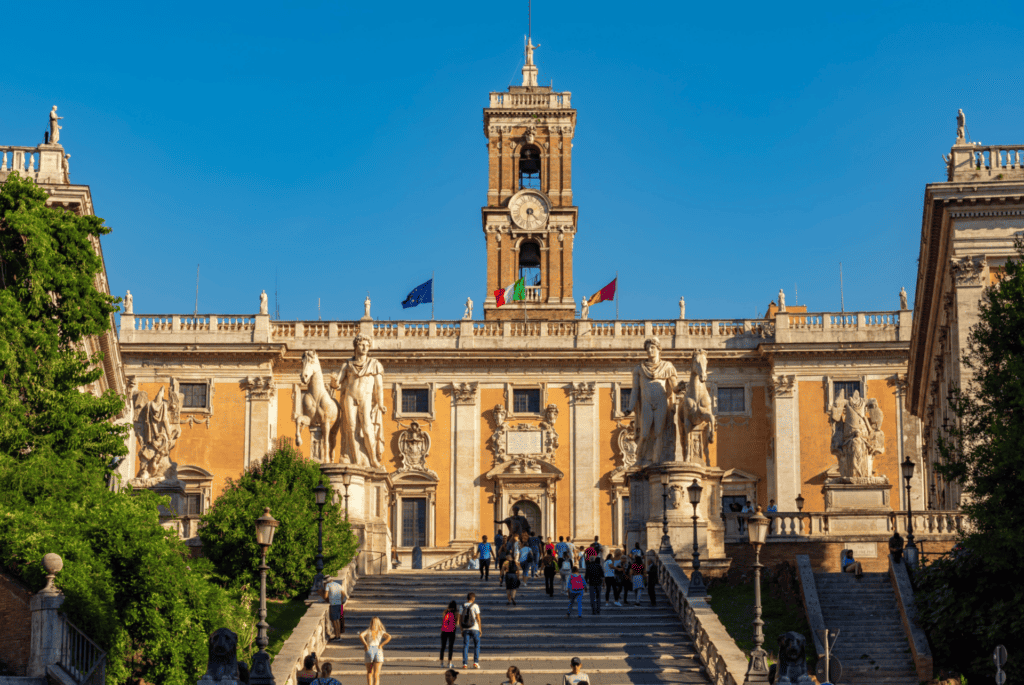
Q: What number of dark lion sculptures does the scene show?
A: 2